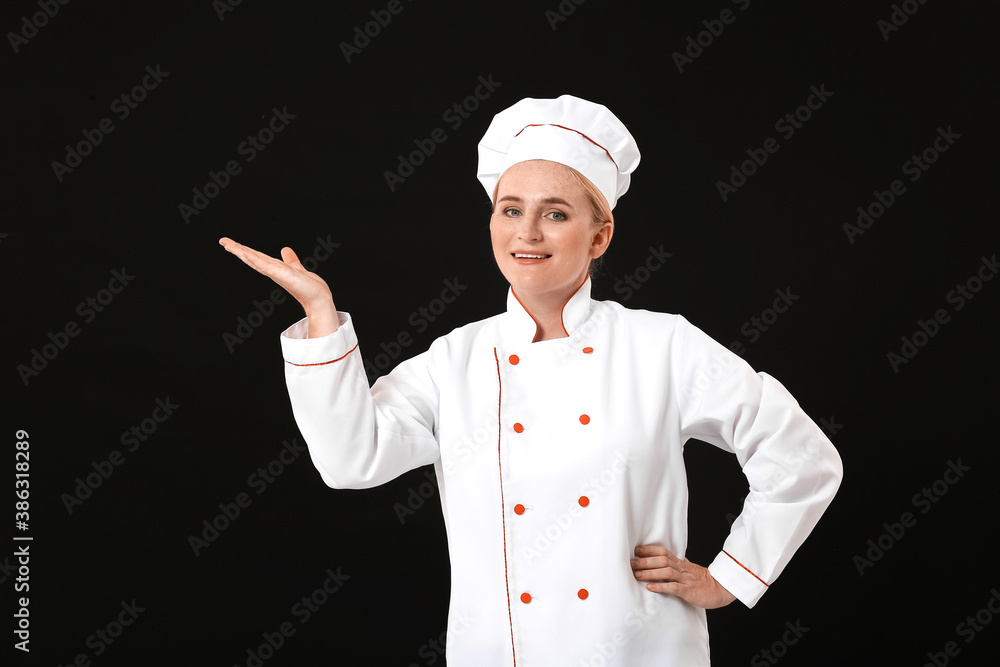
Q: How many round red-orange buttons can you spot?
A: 8